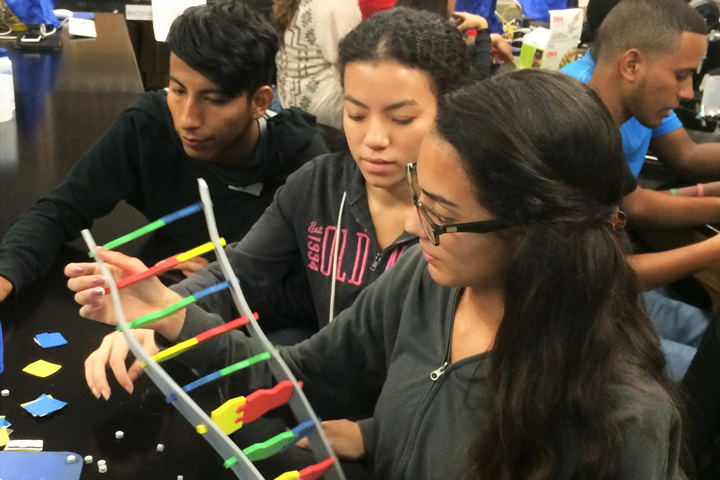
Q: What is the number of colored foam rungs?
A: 8